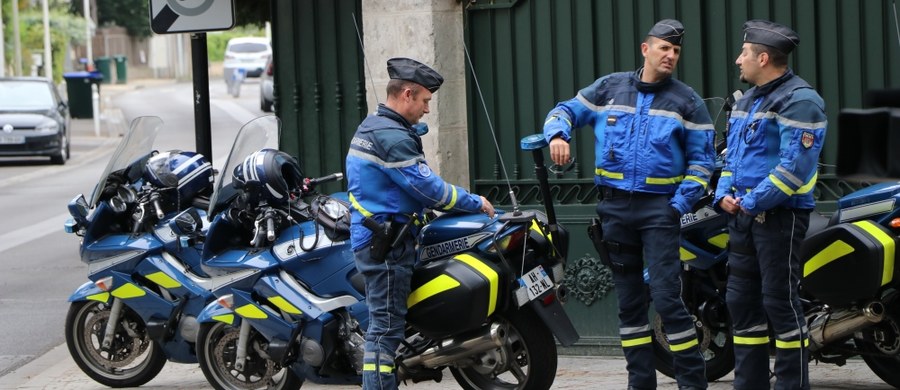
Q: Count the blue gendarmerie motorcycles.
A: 3